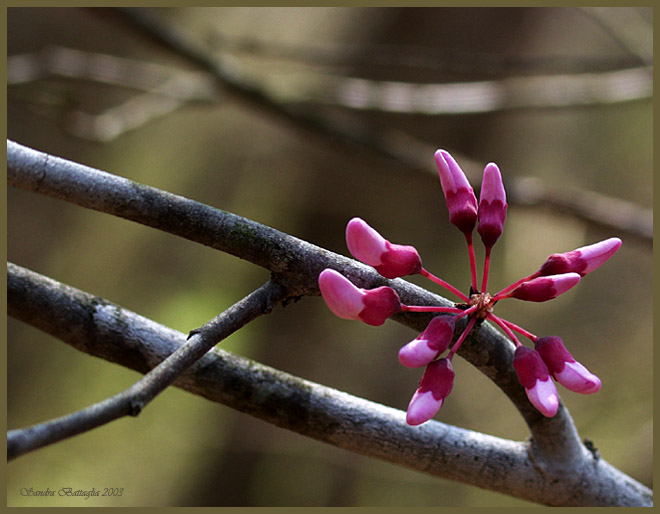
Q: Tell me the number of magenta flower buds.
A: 10